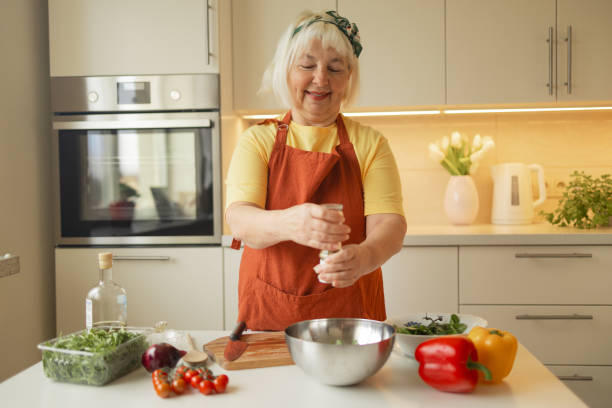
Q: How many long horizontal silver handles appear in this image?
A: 5